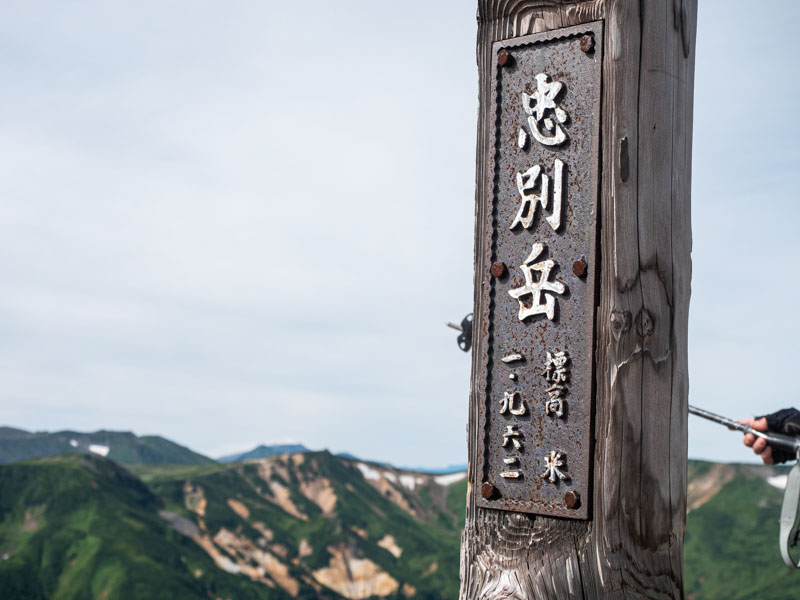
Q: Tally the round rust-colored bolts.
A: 6